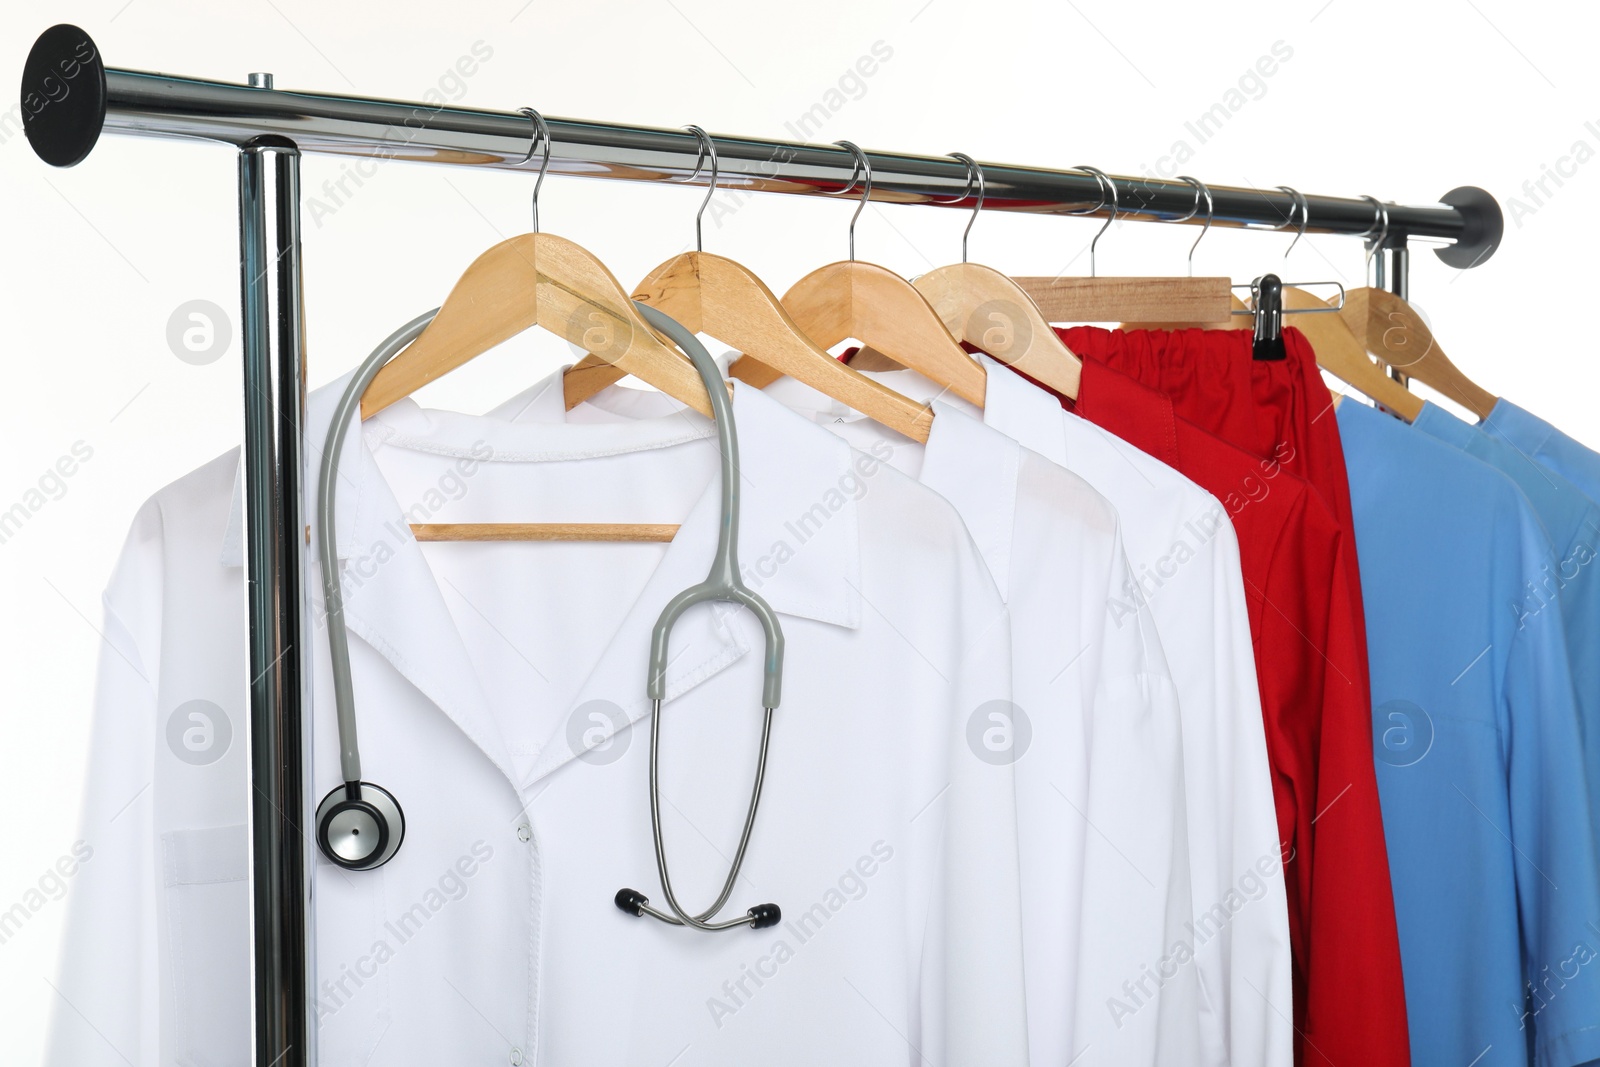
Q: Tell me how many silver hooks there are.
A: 8